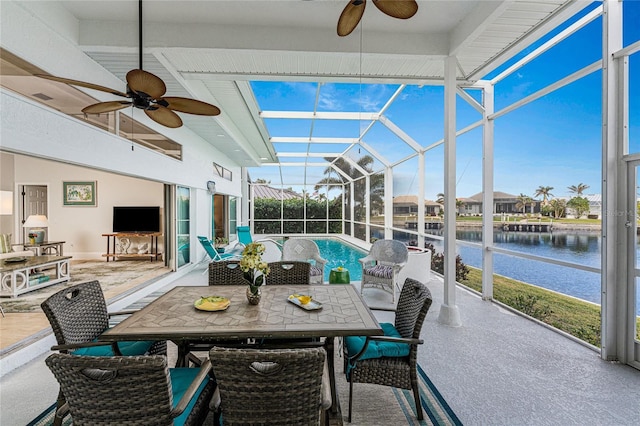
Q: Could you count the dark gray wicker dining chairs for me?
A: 6